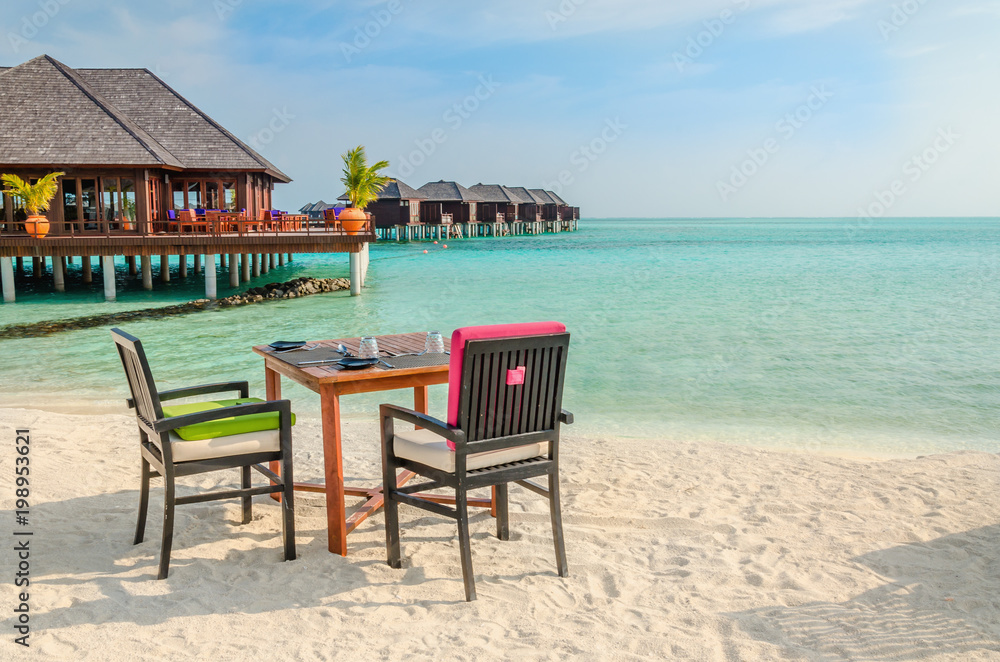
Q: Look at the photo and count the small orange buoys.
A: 3